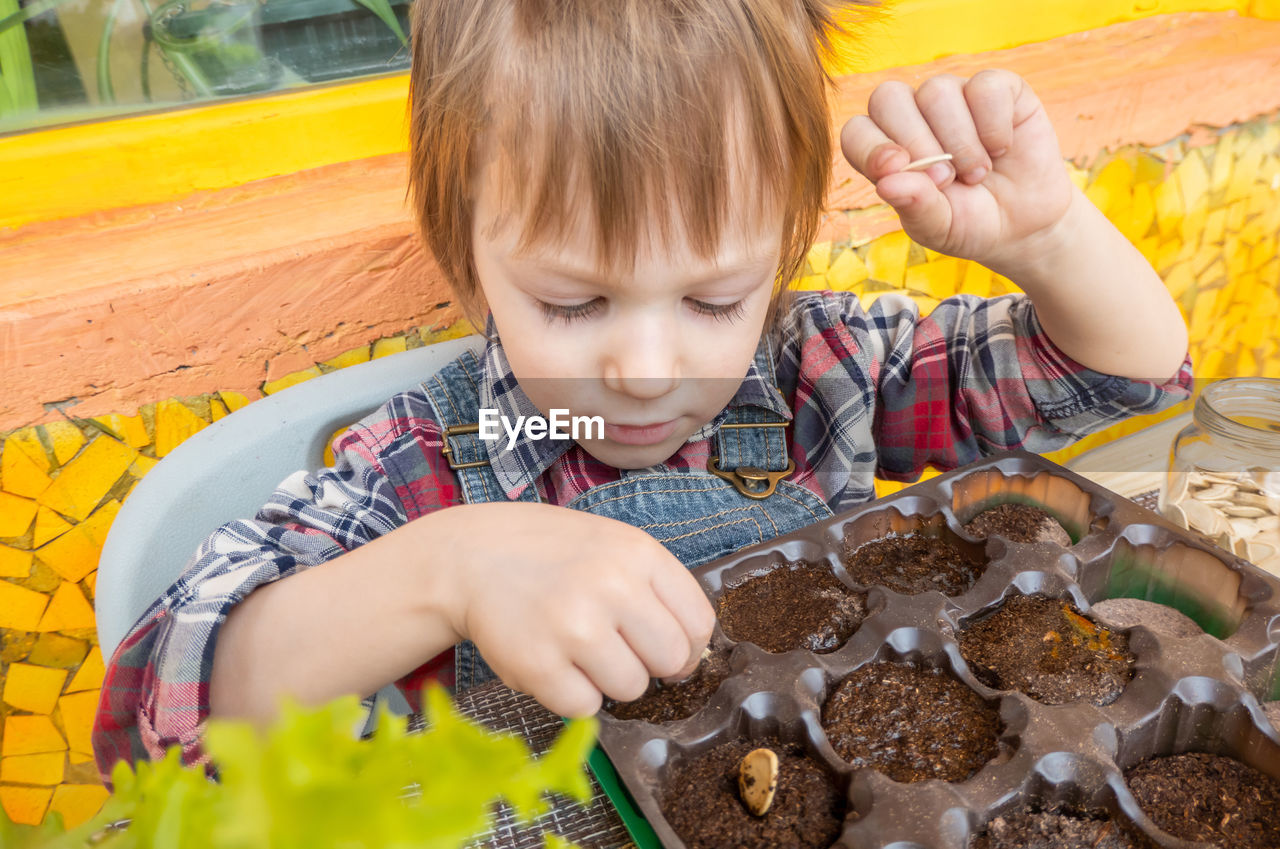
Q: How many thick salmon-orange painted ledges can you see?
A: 1